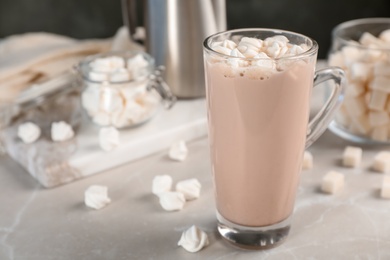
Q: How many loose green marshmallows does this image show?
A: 0